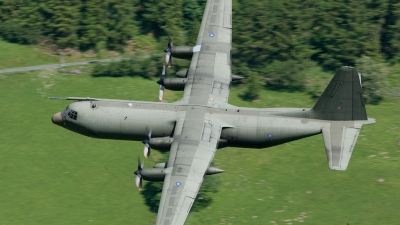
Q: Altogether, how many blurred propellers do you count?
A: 4